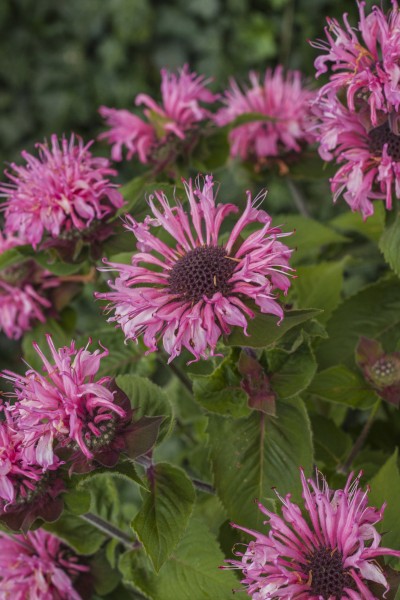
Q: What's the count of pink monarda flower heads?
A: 11